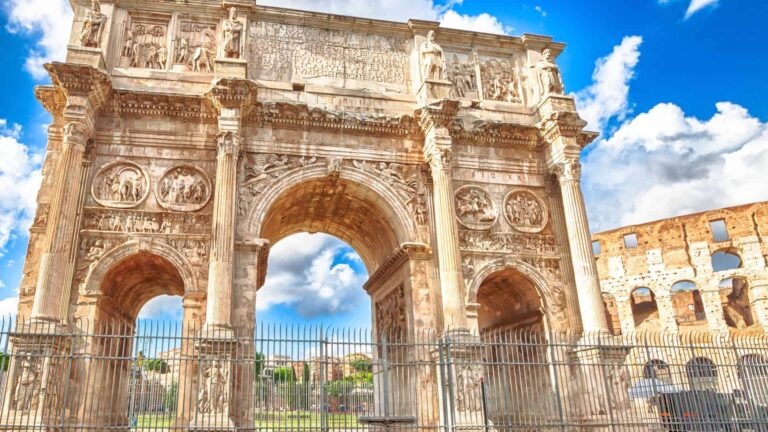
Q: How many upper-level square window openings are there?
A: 3